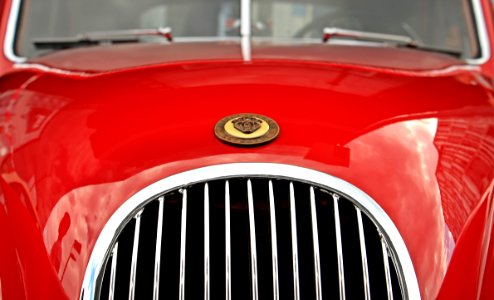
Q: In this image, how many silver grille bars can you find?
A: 13